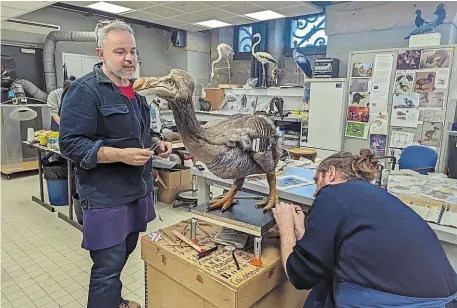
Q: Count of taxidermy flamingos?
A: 2